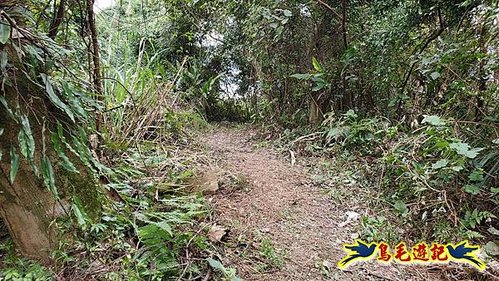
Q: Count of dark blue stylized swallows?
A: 2